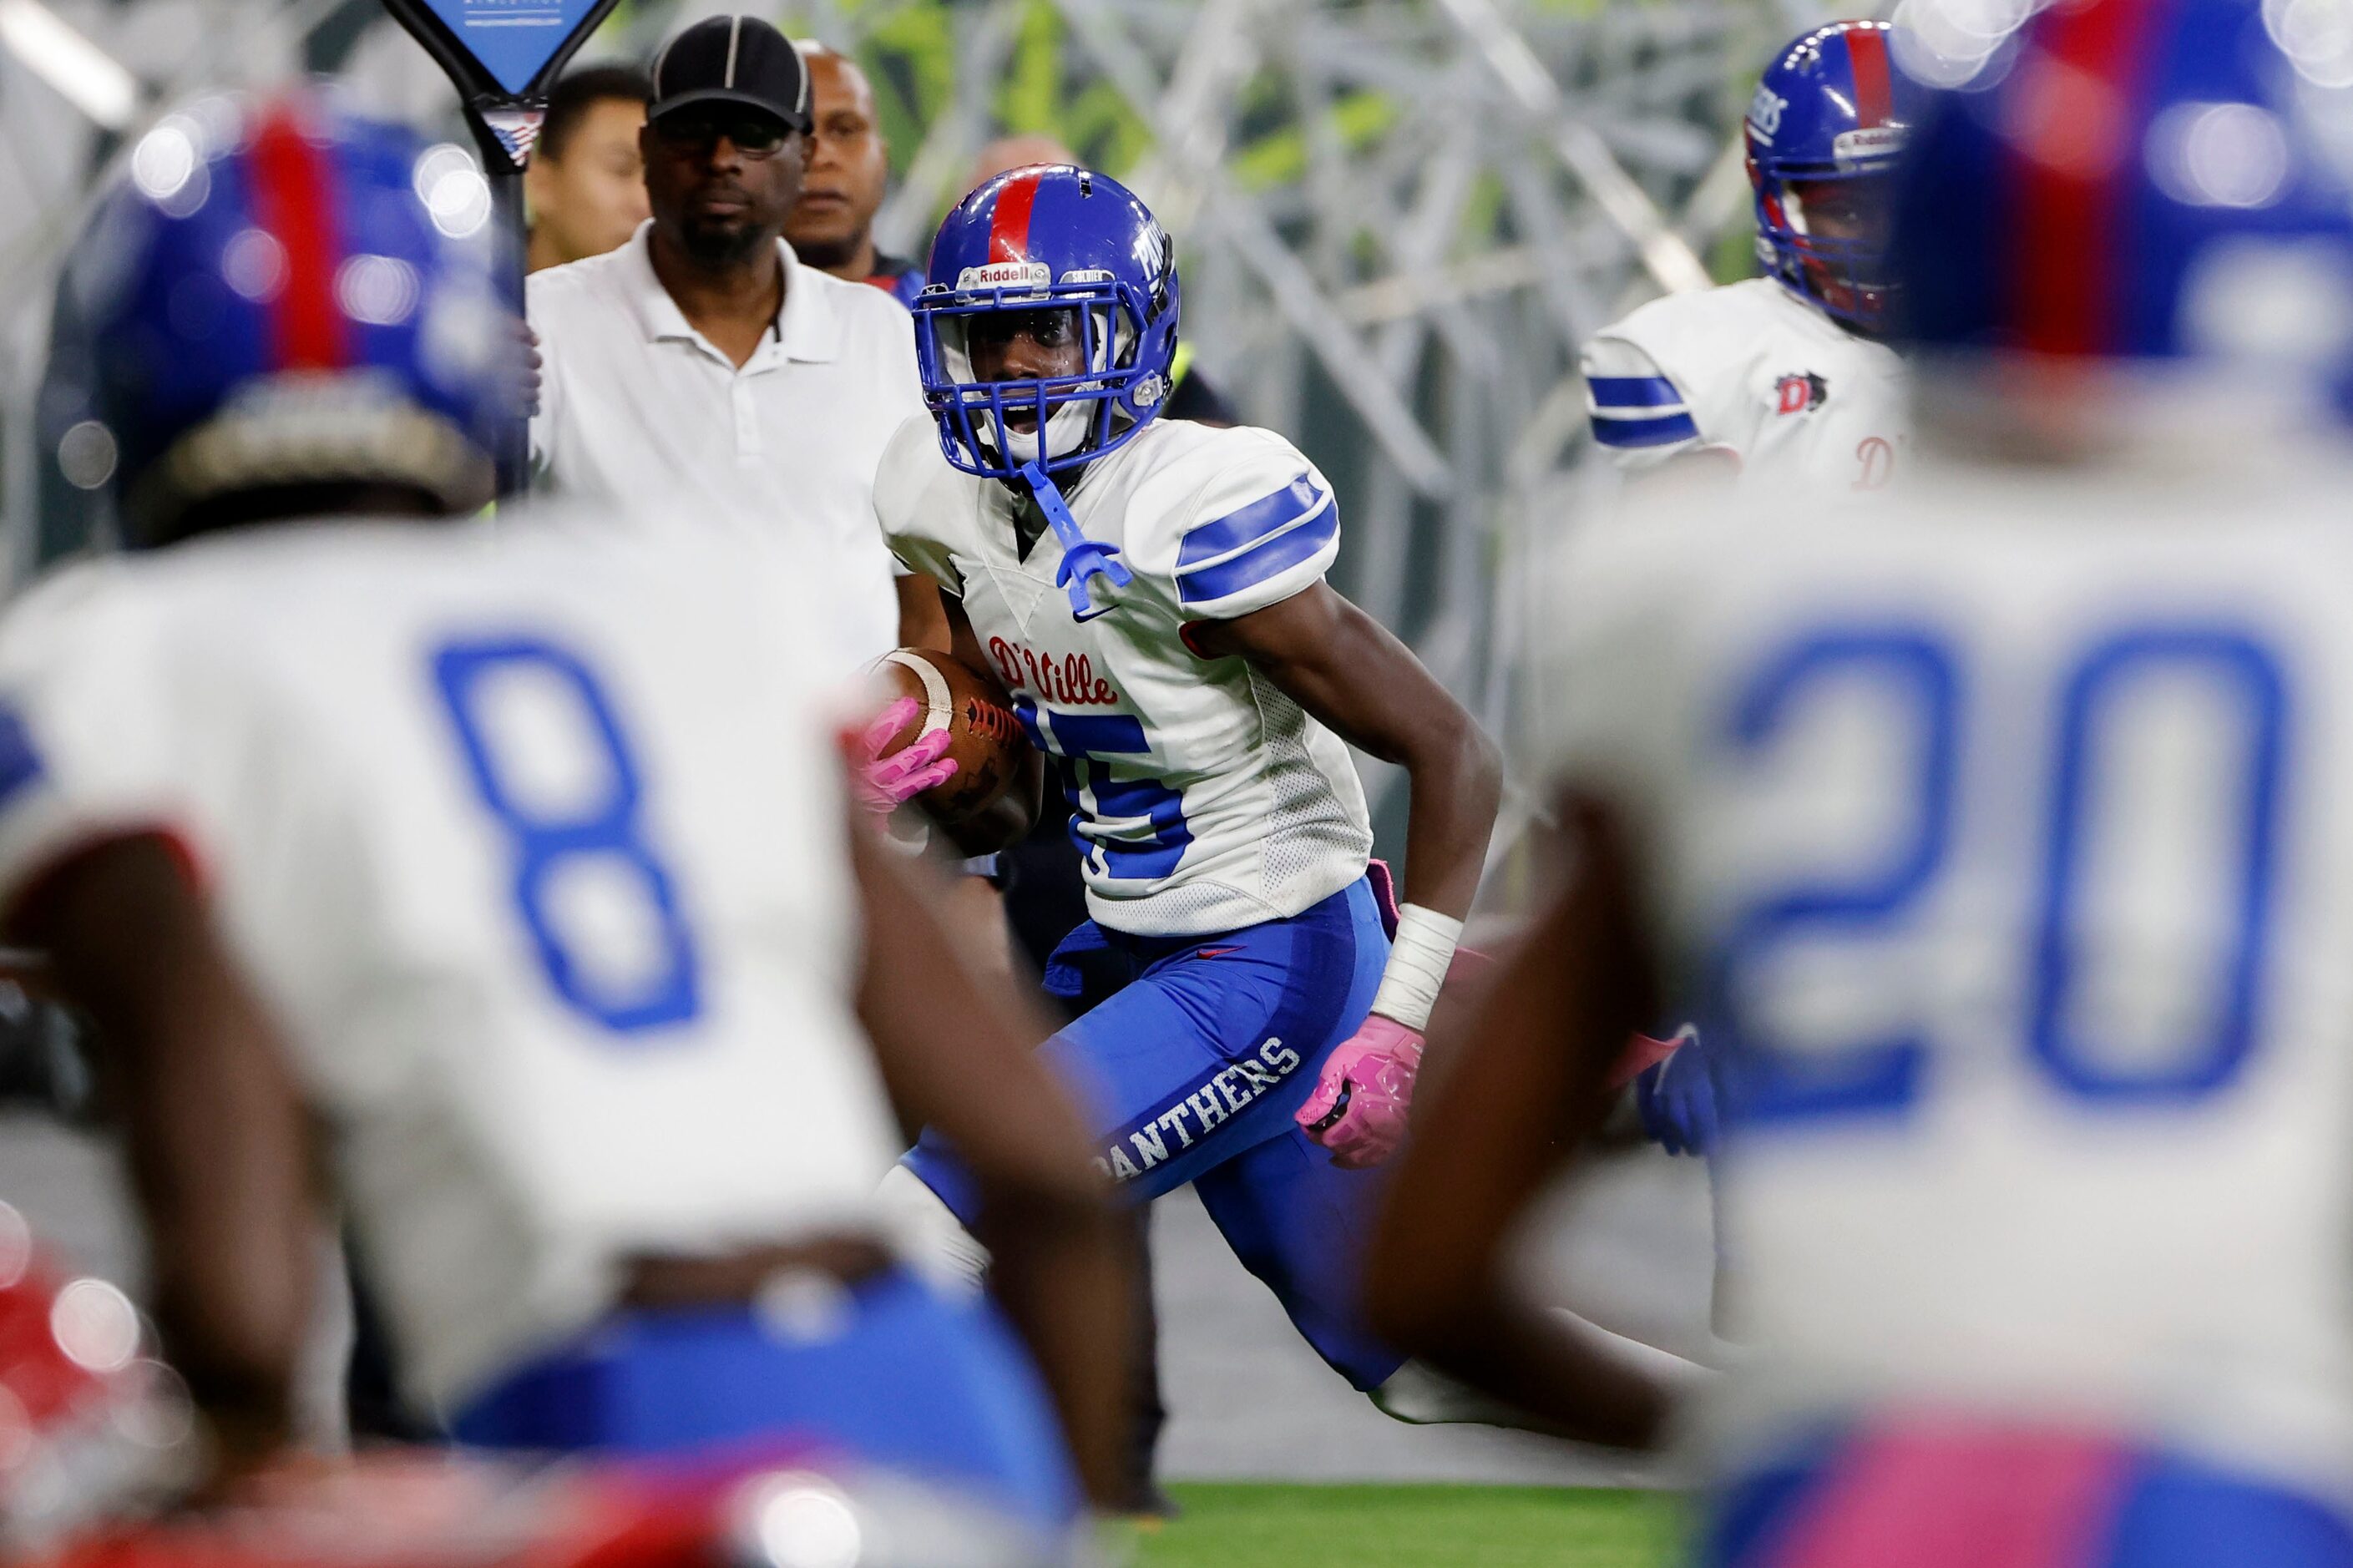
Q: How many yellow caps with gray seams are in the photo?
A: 0